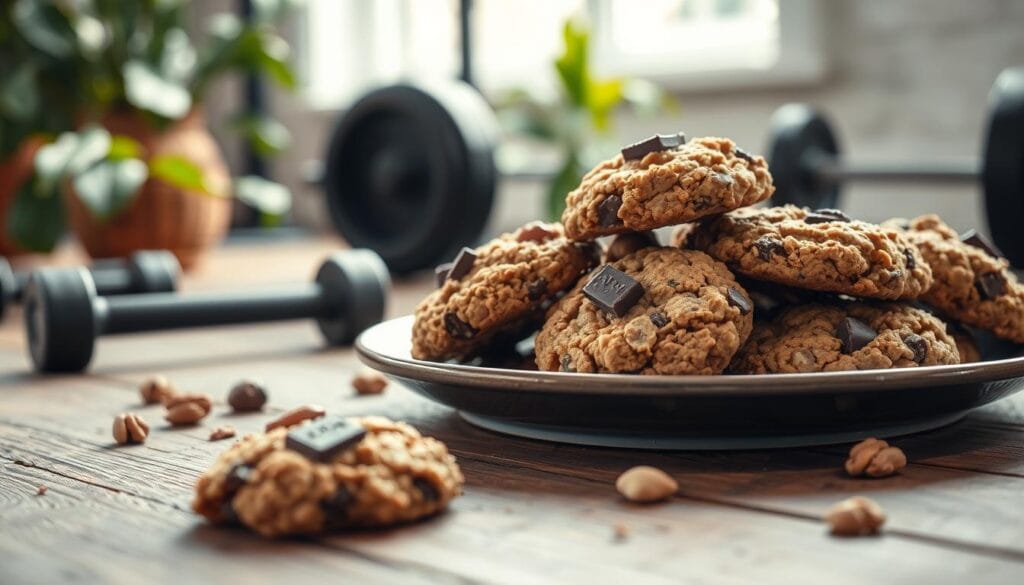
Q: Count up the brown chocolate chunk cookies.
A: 7